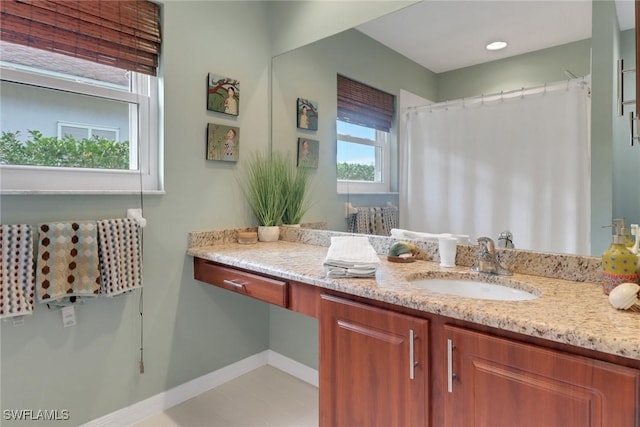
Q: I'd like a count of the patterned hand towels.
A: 3